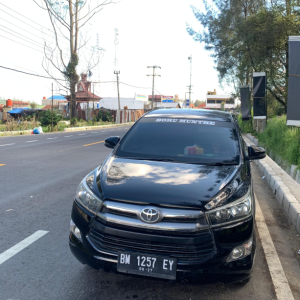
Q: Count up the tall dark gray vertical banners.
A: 3